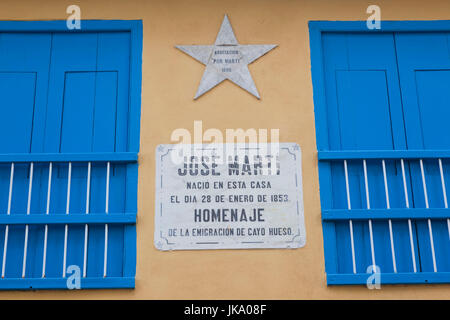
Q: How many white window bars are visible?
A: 12